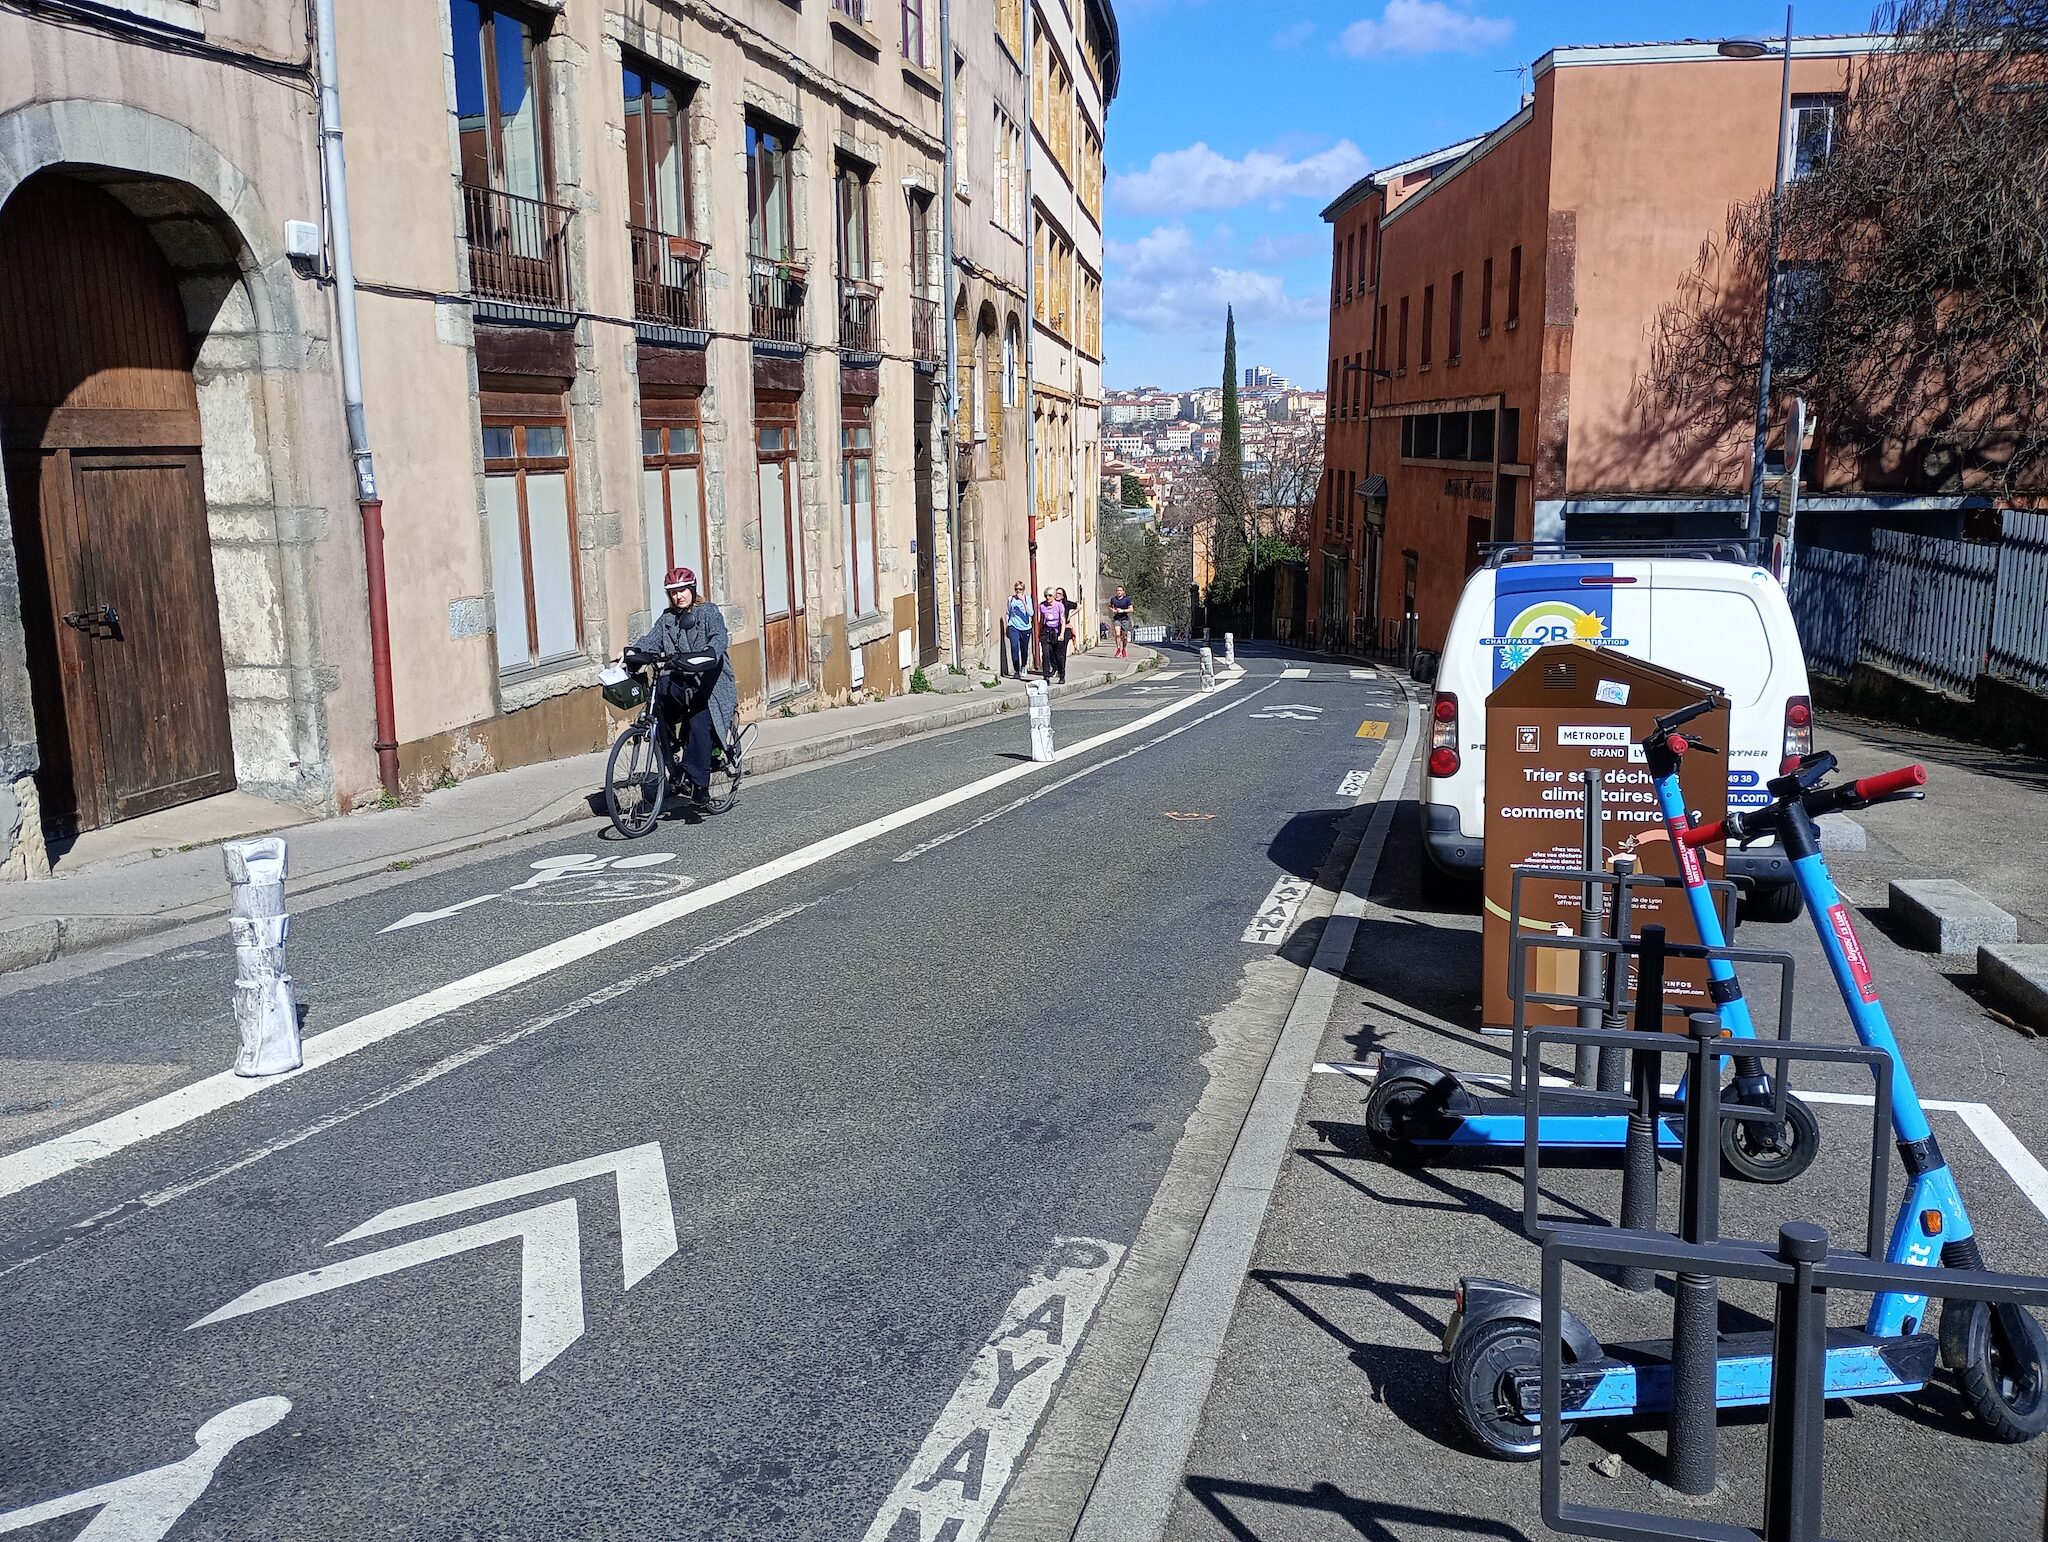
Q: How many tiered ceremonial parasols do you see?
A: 0